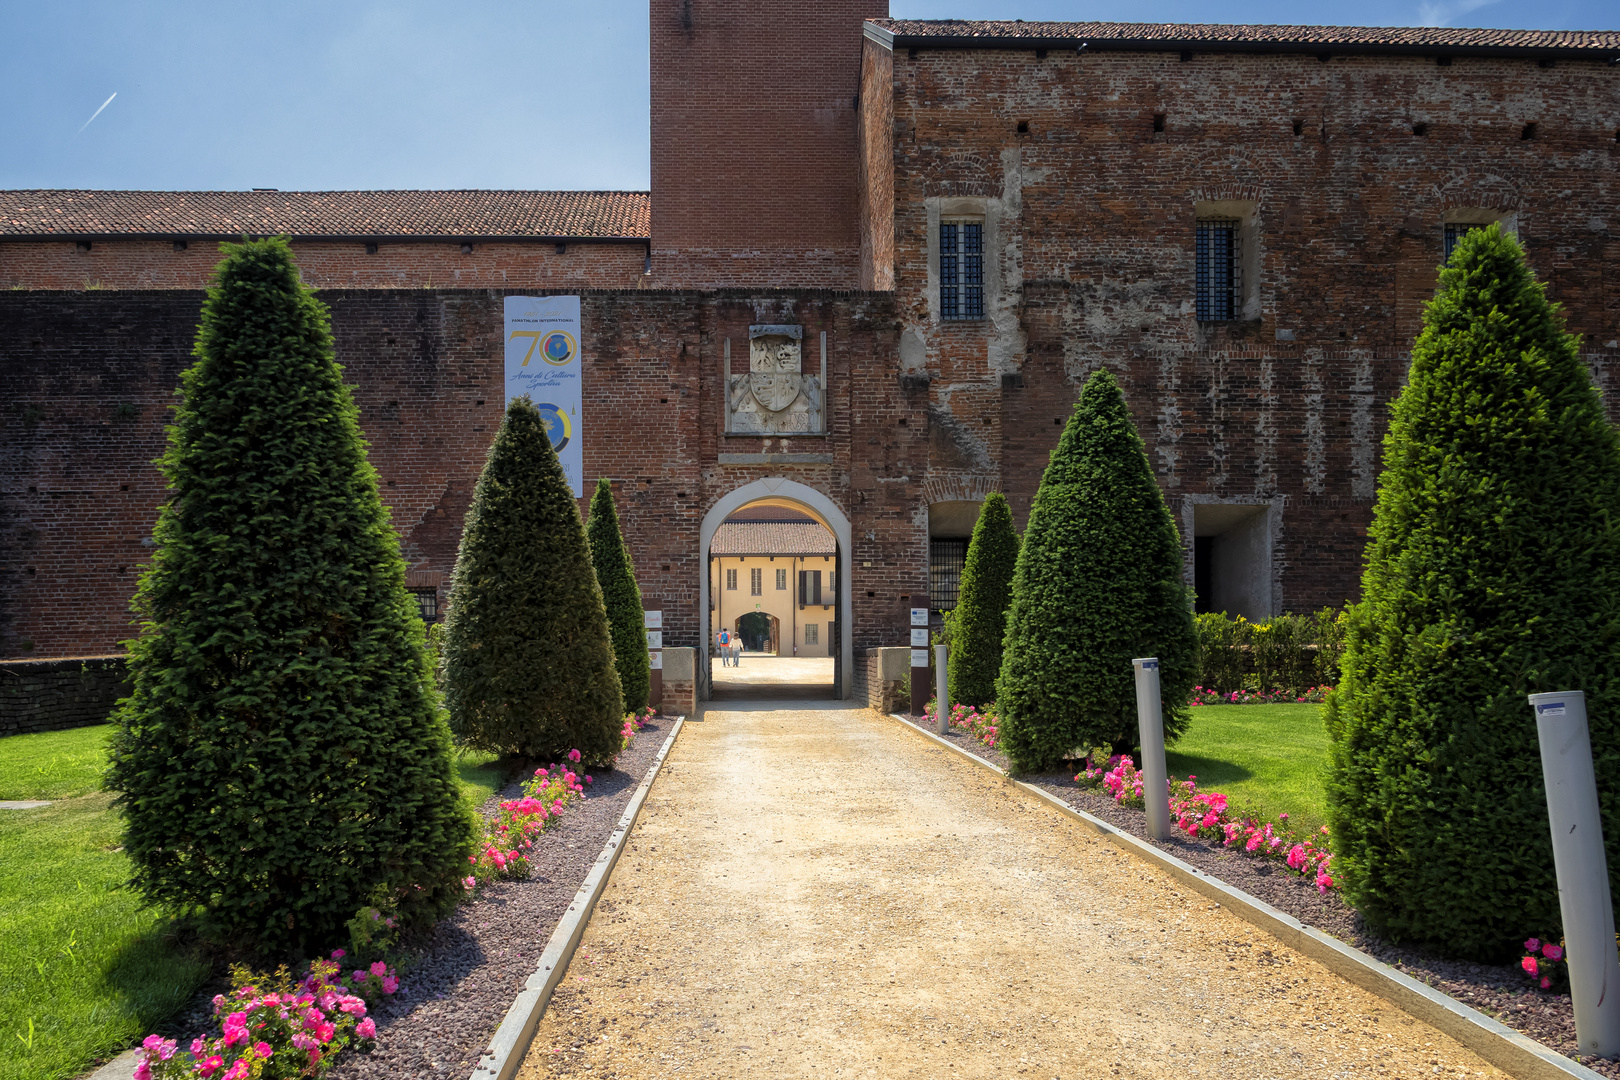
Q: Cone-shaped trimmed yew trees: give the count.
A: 6